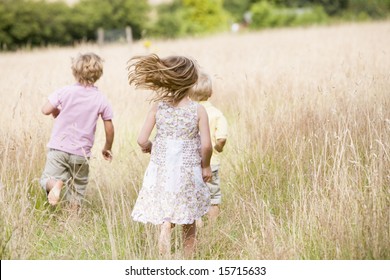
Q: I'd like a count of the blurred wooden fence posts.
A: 2